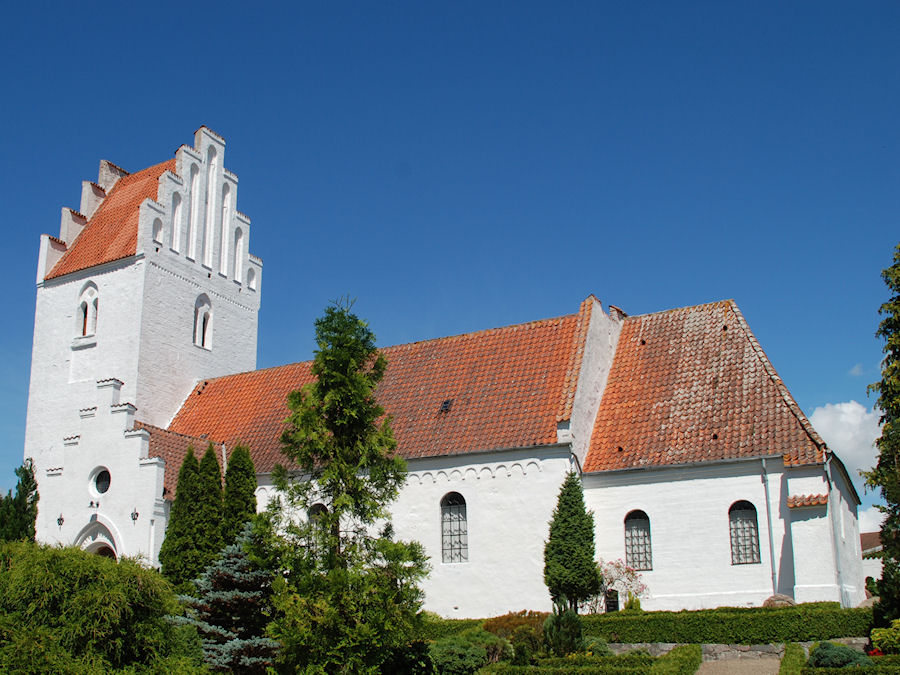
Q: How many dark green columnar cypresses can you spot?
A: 3